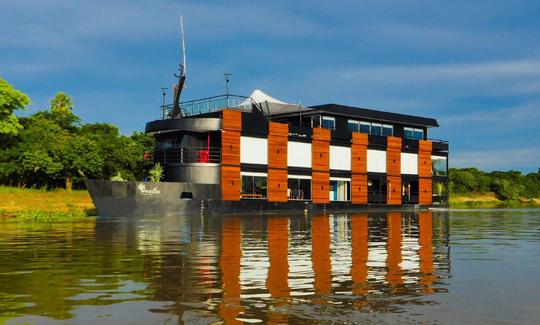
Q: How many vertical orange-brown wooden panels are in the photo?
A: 6